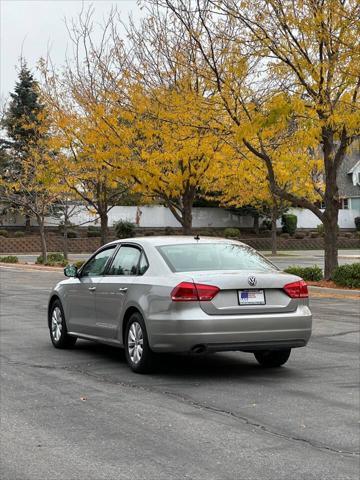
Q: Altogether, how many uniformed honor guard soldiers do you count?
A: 0